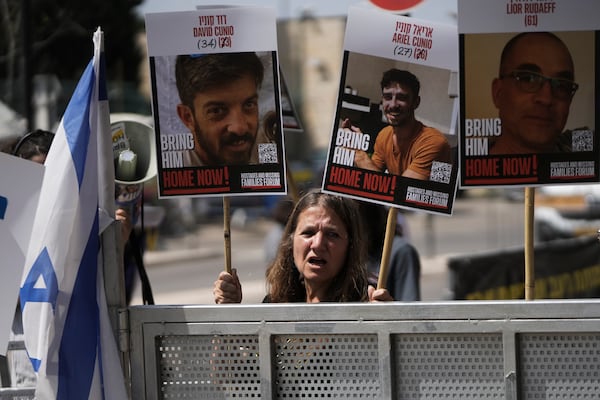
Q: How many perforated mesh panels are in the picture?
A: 4